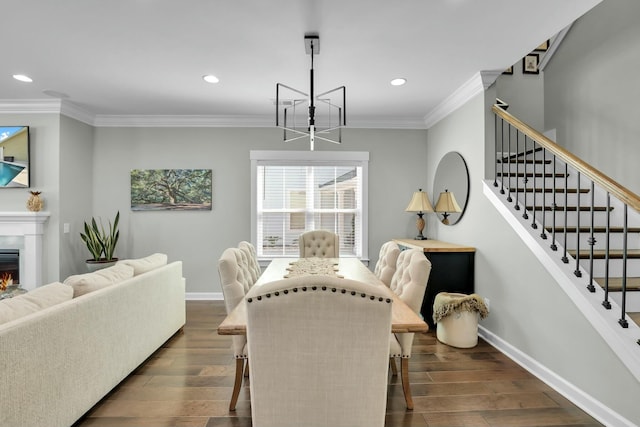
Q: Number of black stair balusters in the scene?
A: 13